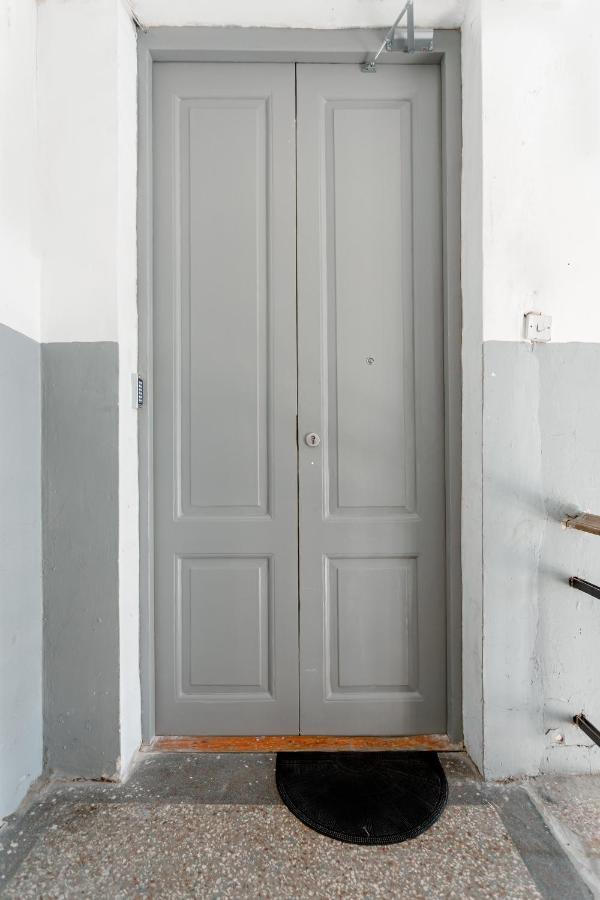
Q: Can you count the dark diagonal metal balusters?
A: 2